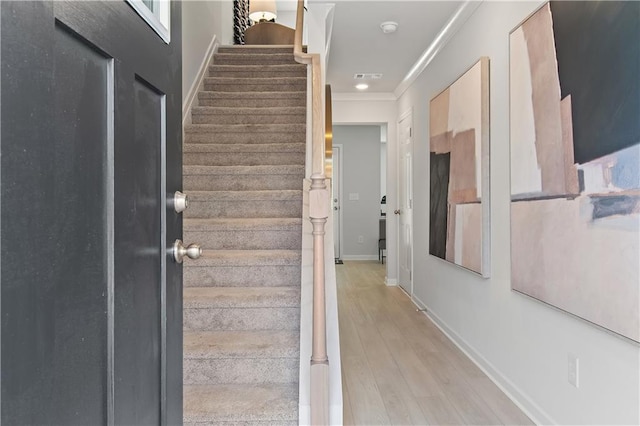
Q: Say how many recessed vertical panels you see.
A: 2